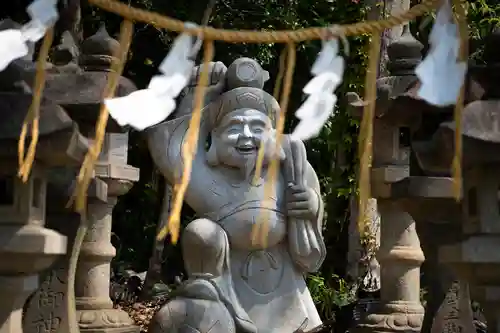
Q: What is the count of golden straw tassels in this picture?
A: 6